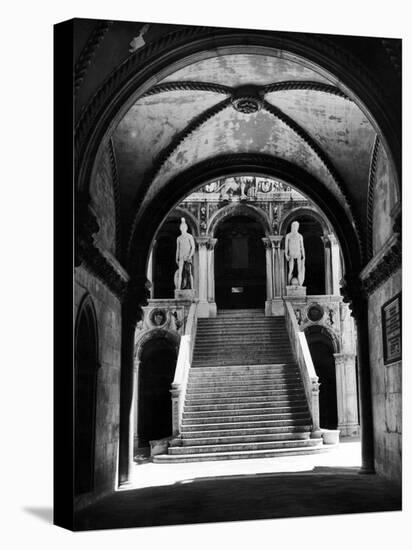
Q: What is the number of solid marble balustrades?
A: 2